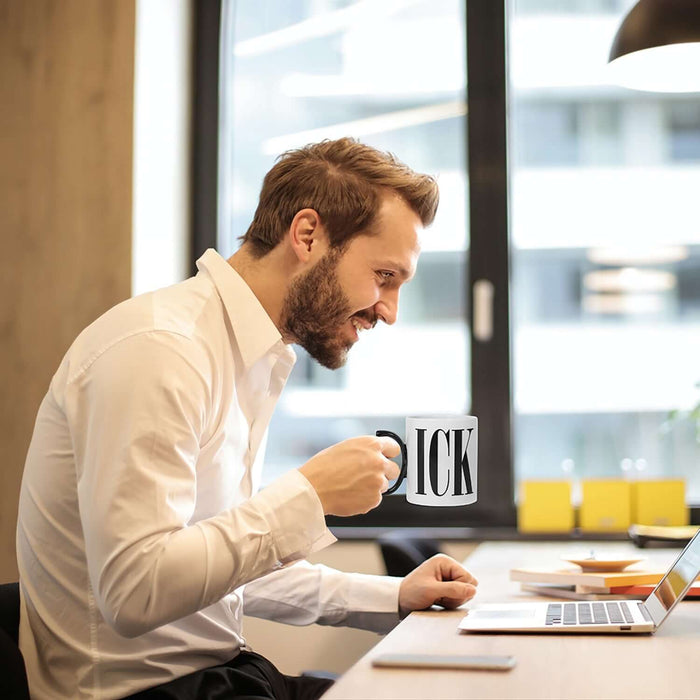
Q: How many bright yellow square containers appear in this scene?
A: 3